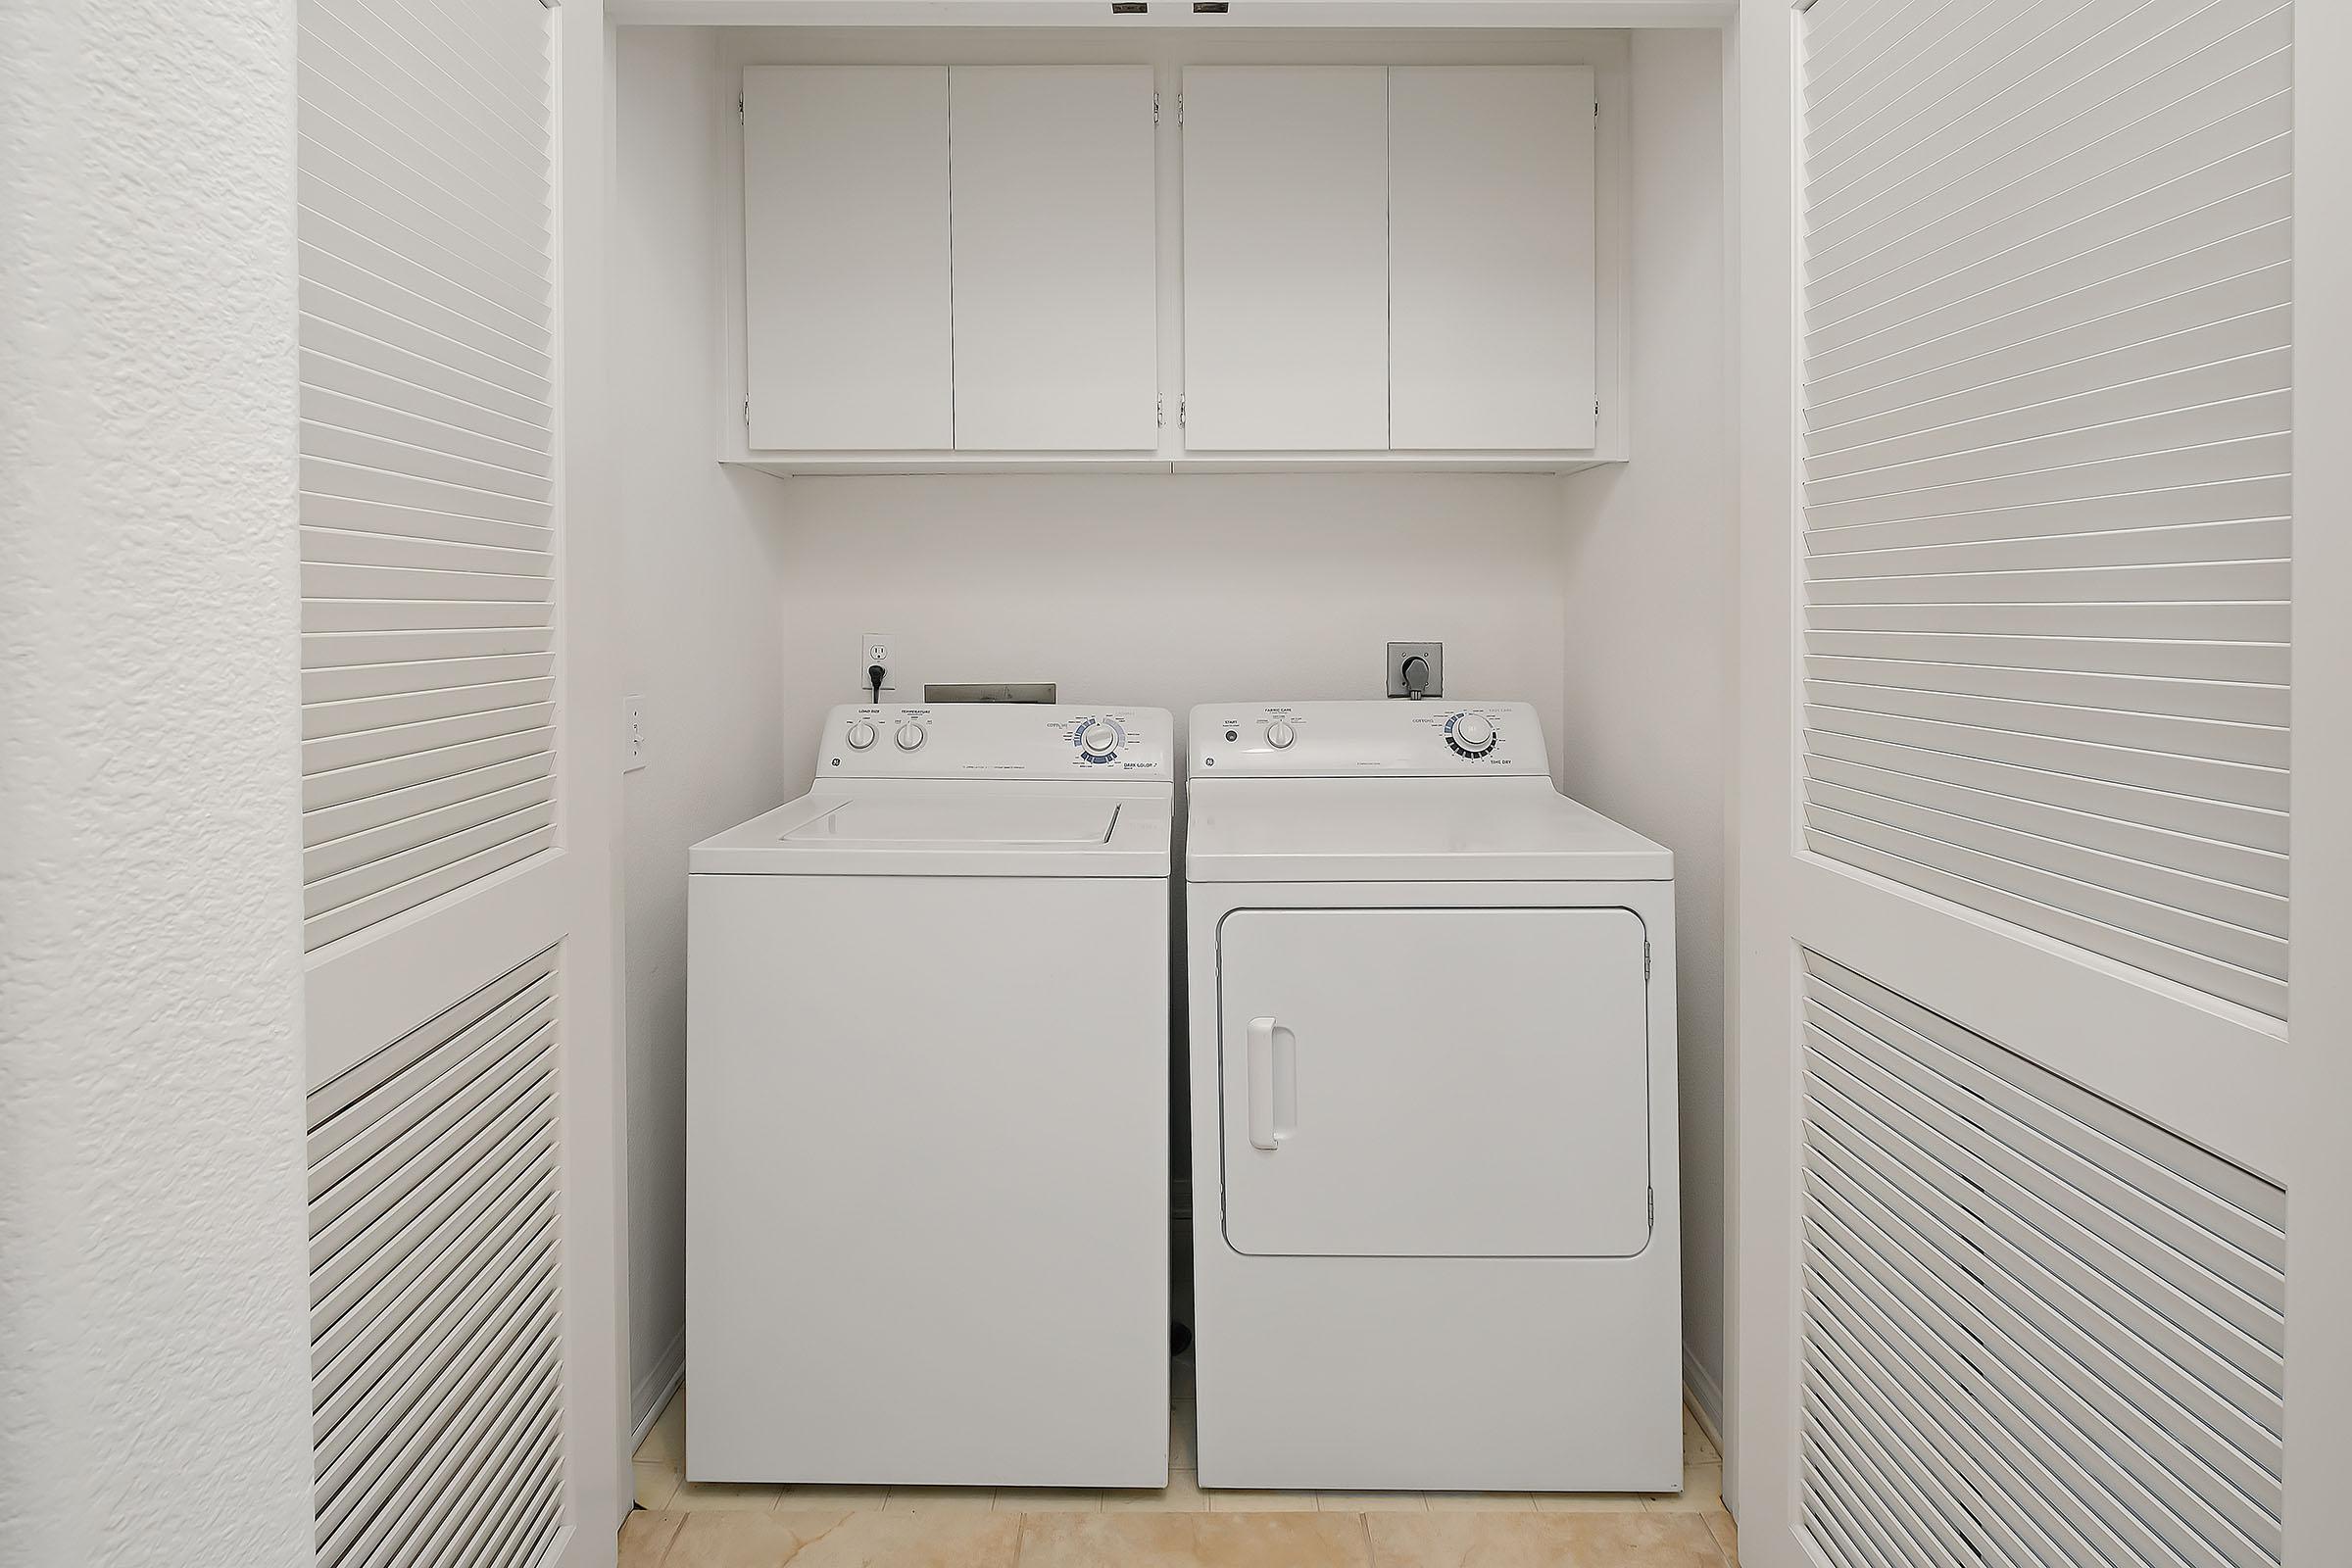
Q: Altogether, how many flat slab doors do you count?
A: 4